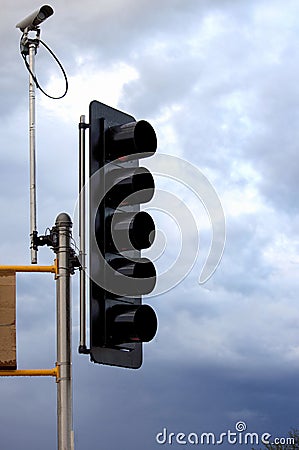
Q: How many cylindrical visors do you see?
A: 5